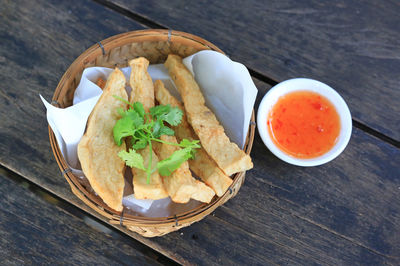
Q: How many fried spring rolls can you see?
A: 5